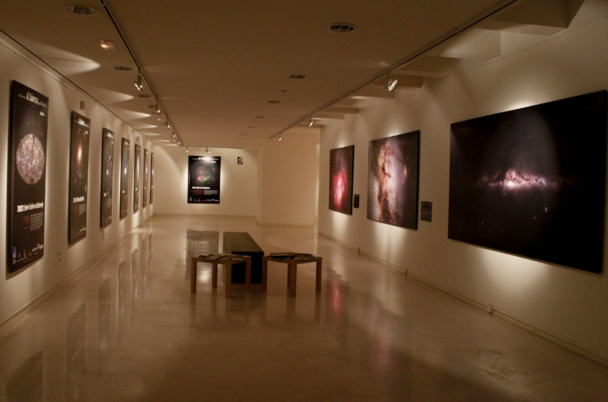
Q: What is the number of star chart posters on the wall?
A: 11